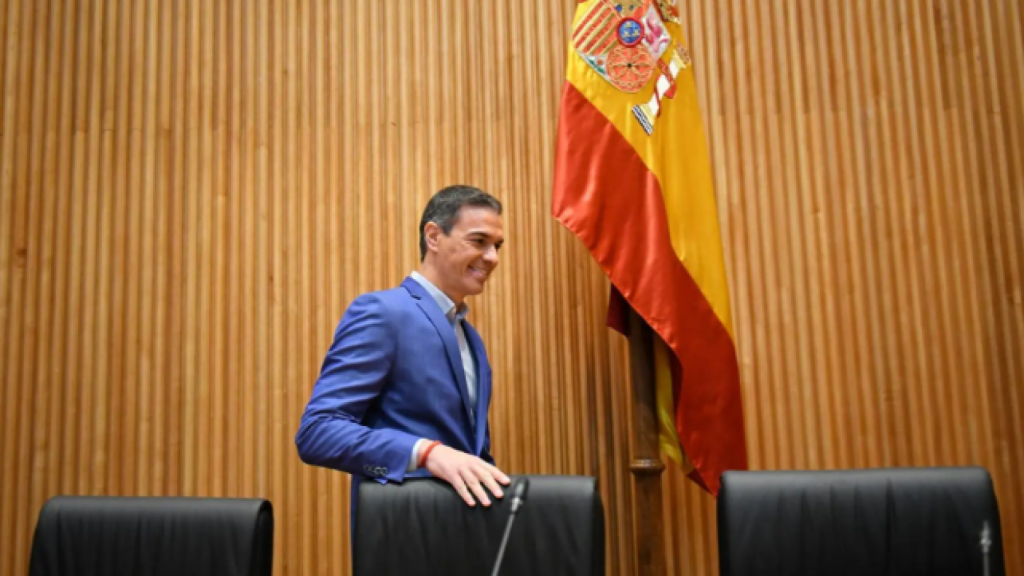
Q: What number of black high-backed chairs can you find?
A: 3